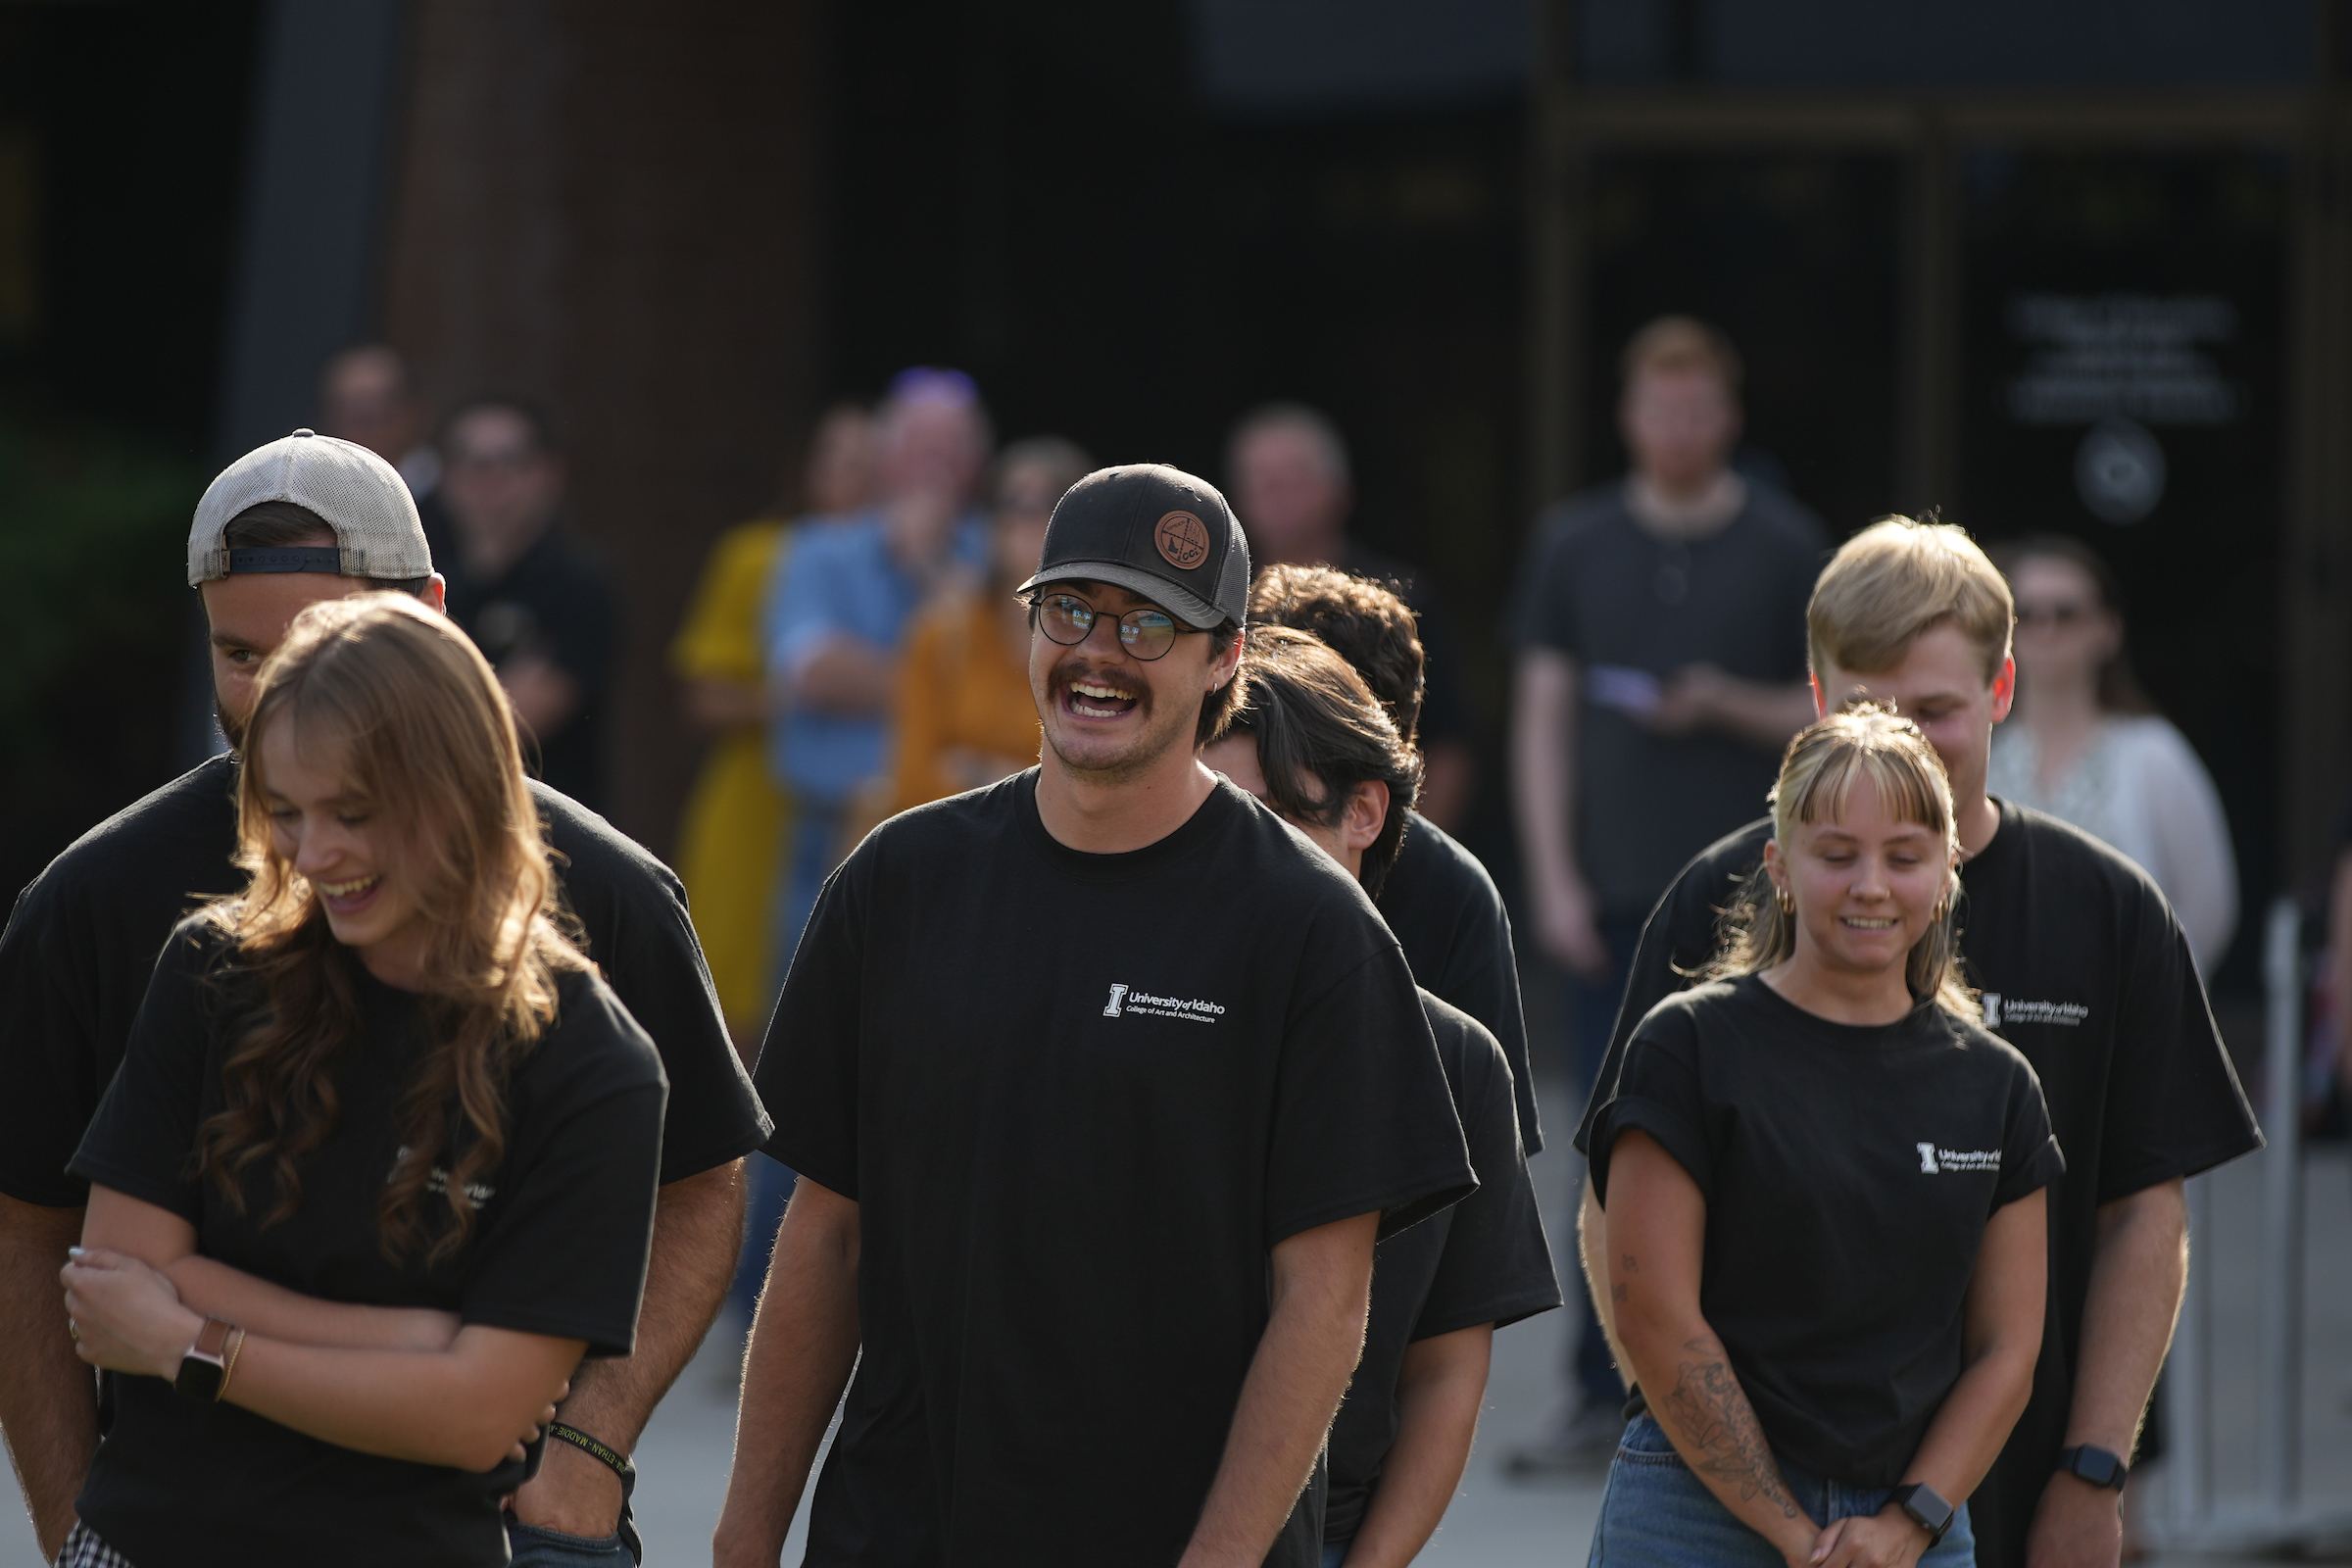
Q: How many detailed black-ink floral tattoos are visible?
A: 1